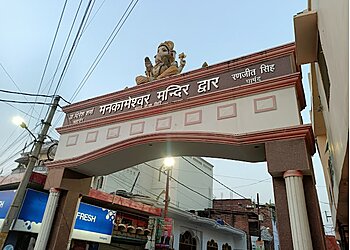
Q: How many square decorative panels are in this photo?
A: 8